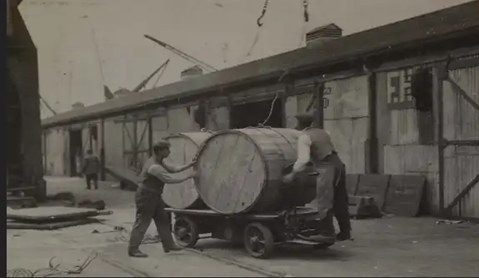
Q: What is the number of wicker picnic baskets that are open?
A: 0